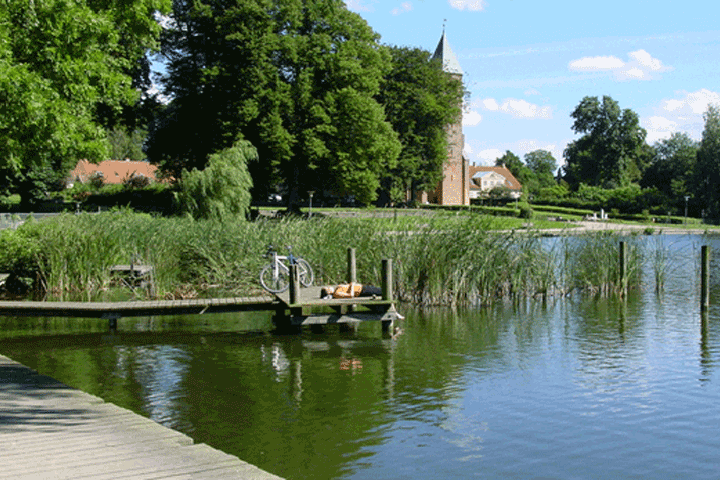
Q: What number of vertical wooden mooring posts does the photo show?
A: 5